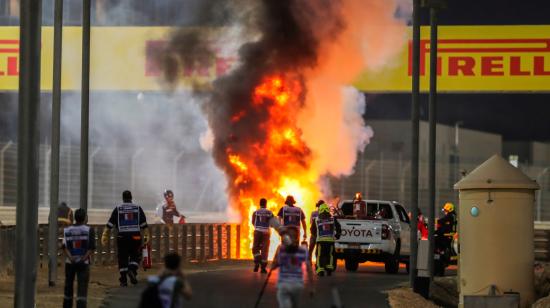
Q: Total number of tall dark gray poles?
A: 5